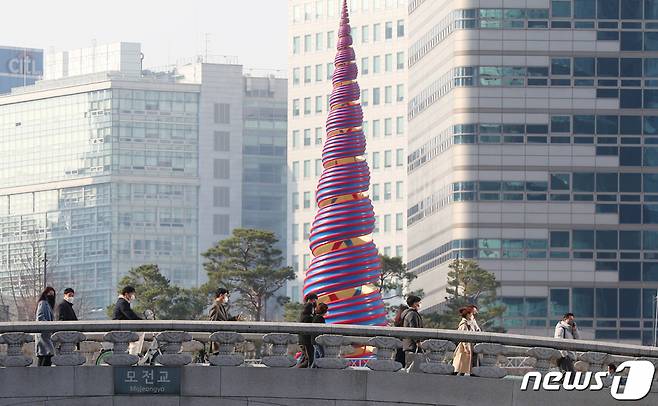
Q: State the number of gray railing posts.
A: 12